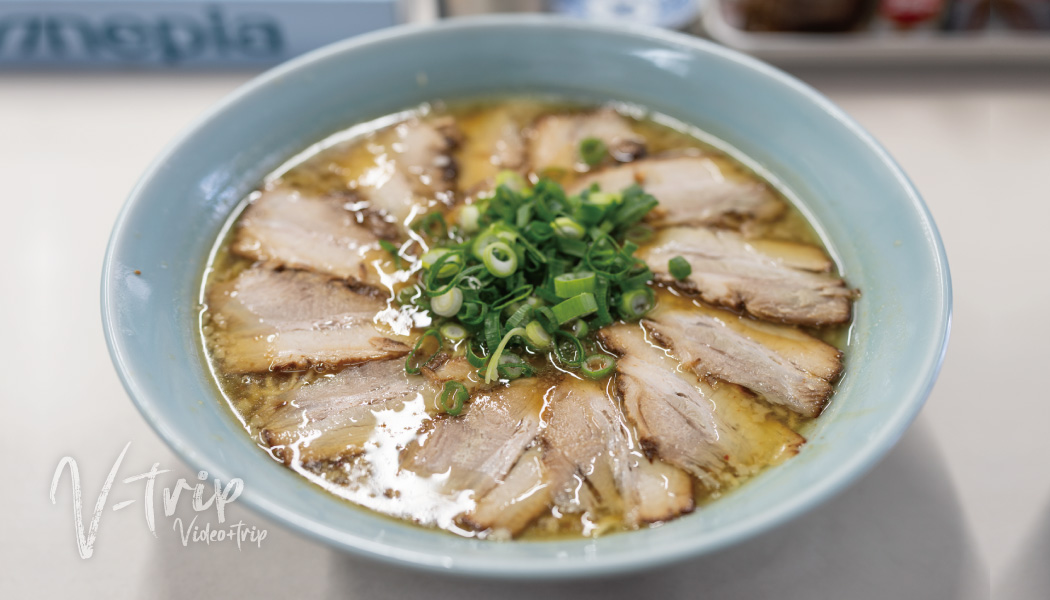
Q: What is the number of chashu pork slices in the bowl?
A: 12